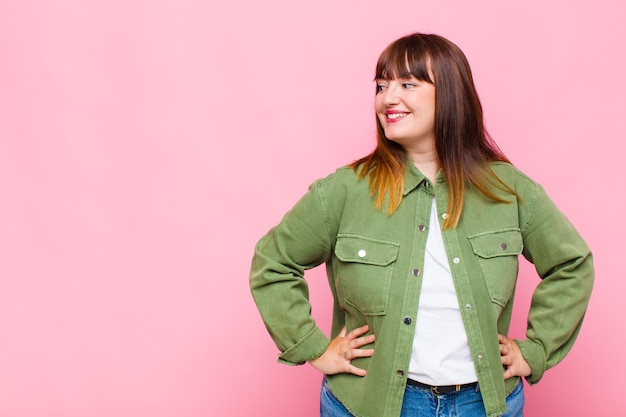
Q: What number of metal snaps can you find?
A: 11